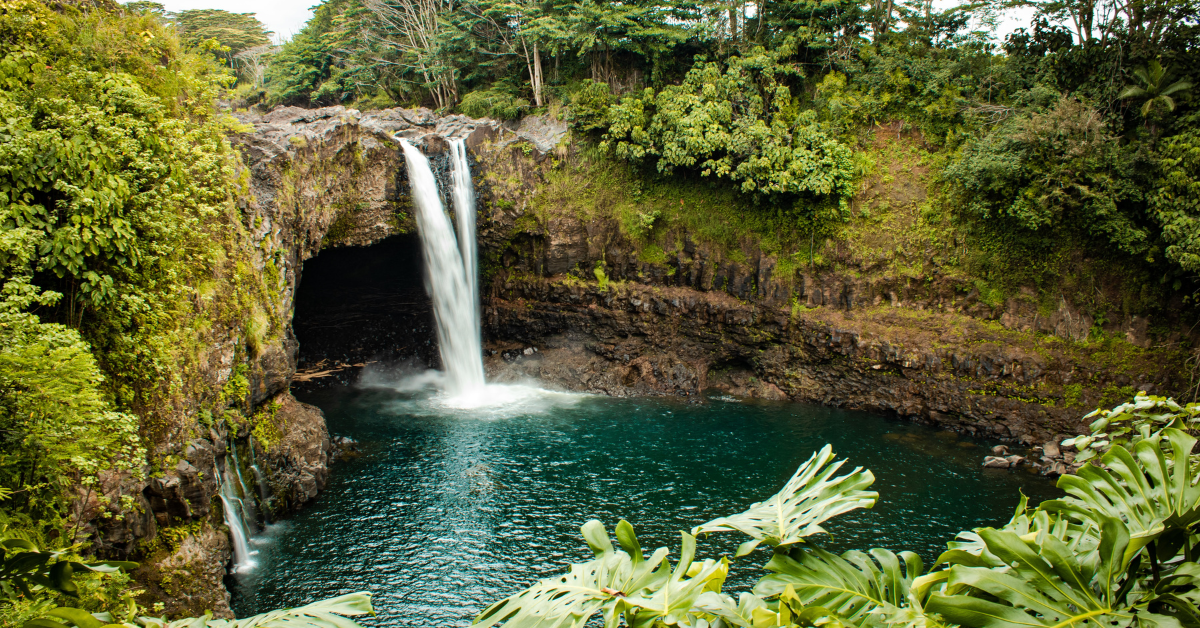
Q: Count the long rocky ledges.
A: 1